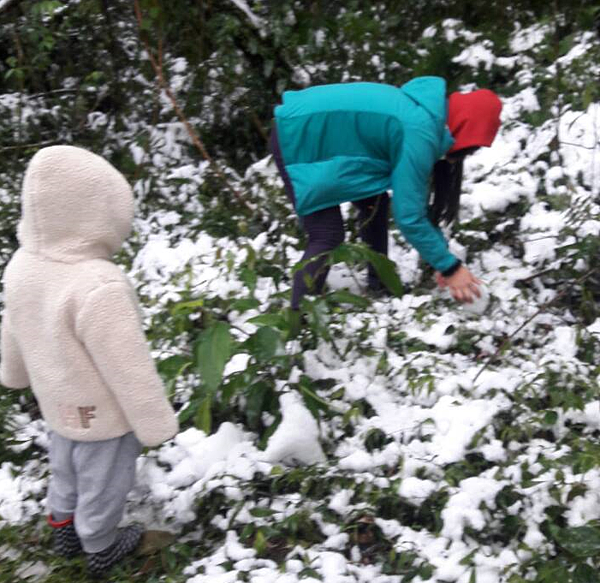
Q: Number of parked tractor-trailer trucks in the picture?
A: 0